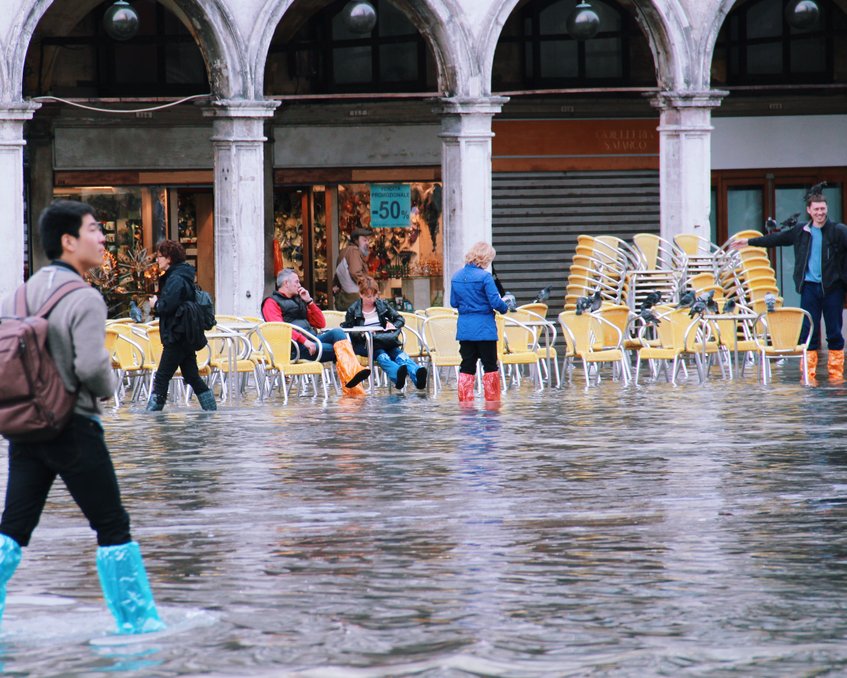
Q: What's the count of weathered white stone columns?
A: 4